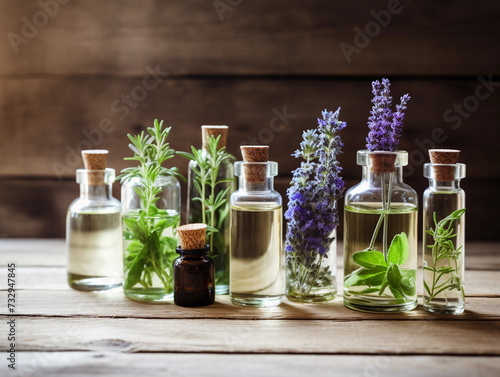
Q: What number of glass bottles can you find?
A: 8